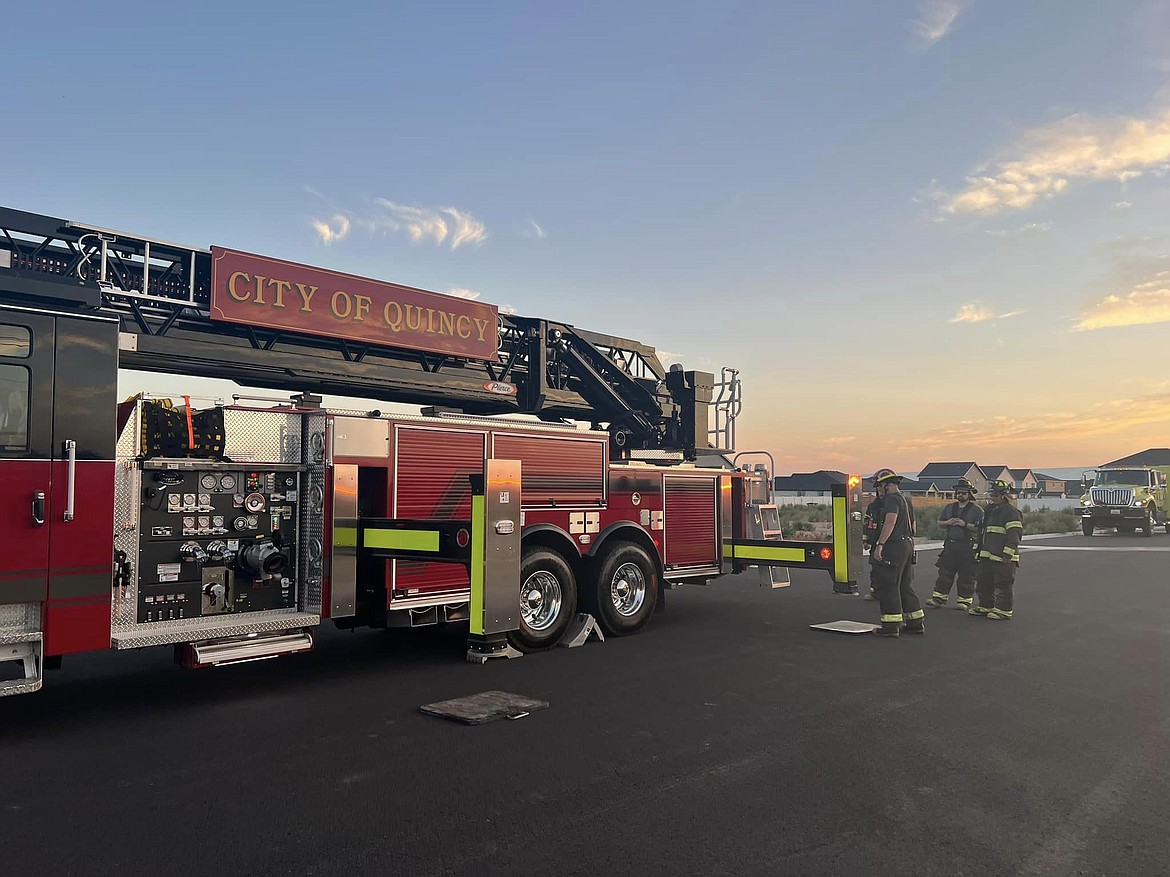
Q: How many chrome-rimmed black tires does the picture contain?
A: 2